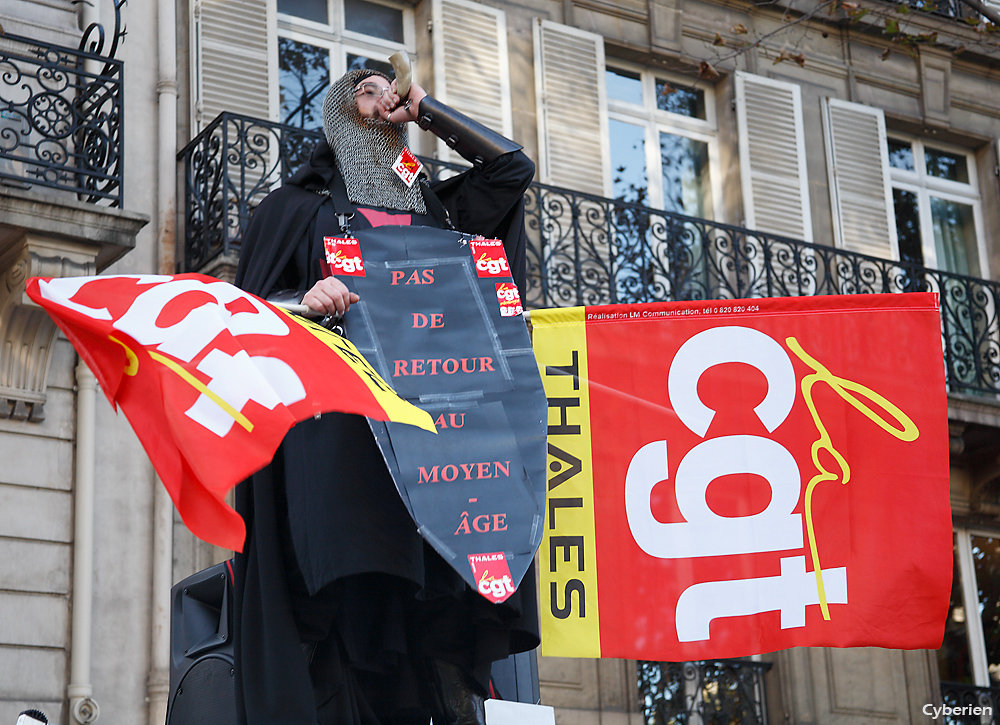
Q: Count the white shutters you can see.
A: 5